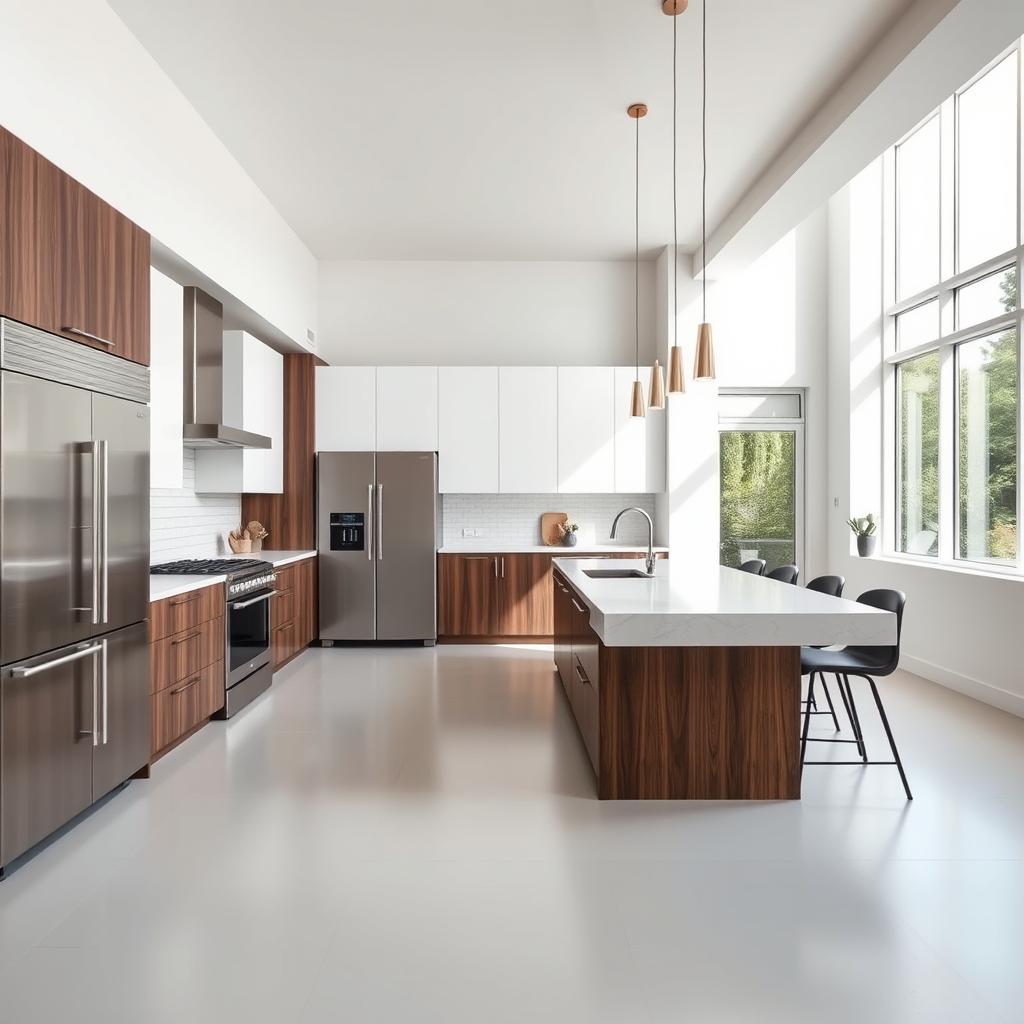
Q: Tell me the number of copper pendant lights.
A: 4